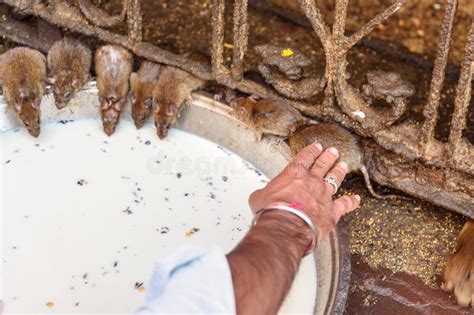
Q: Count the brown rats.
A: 7